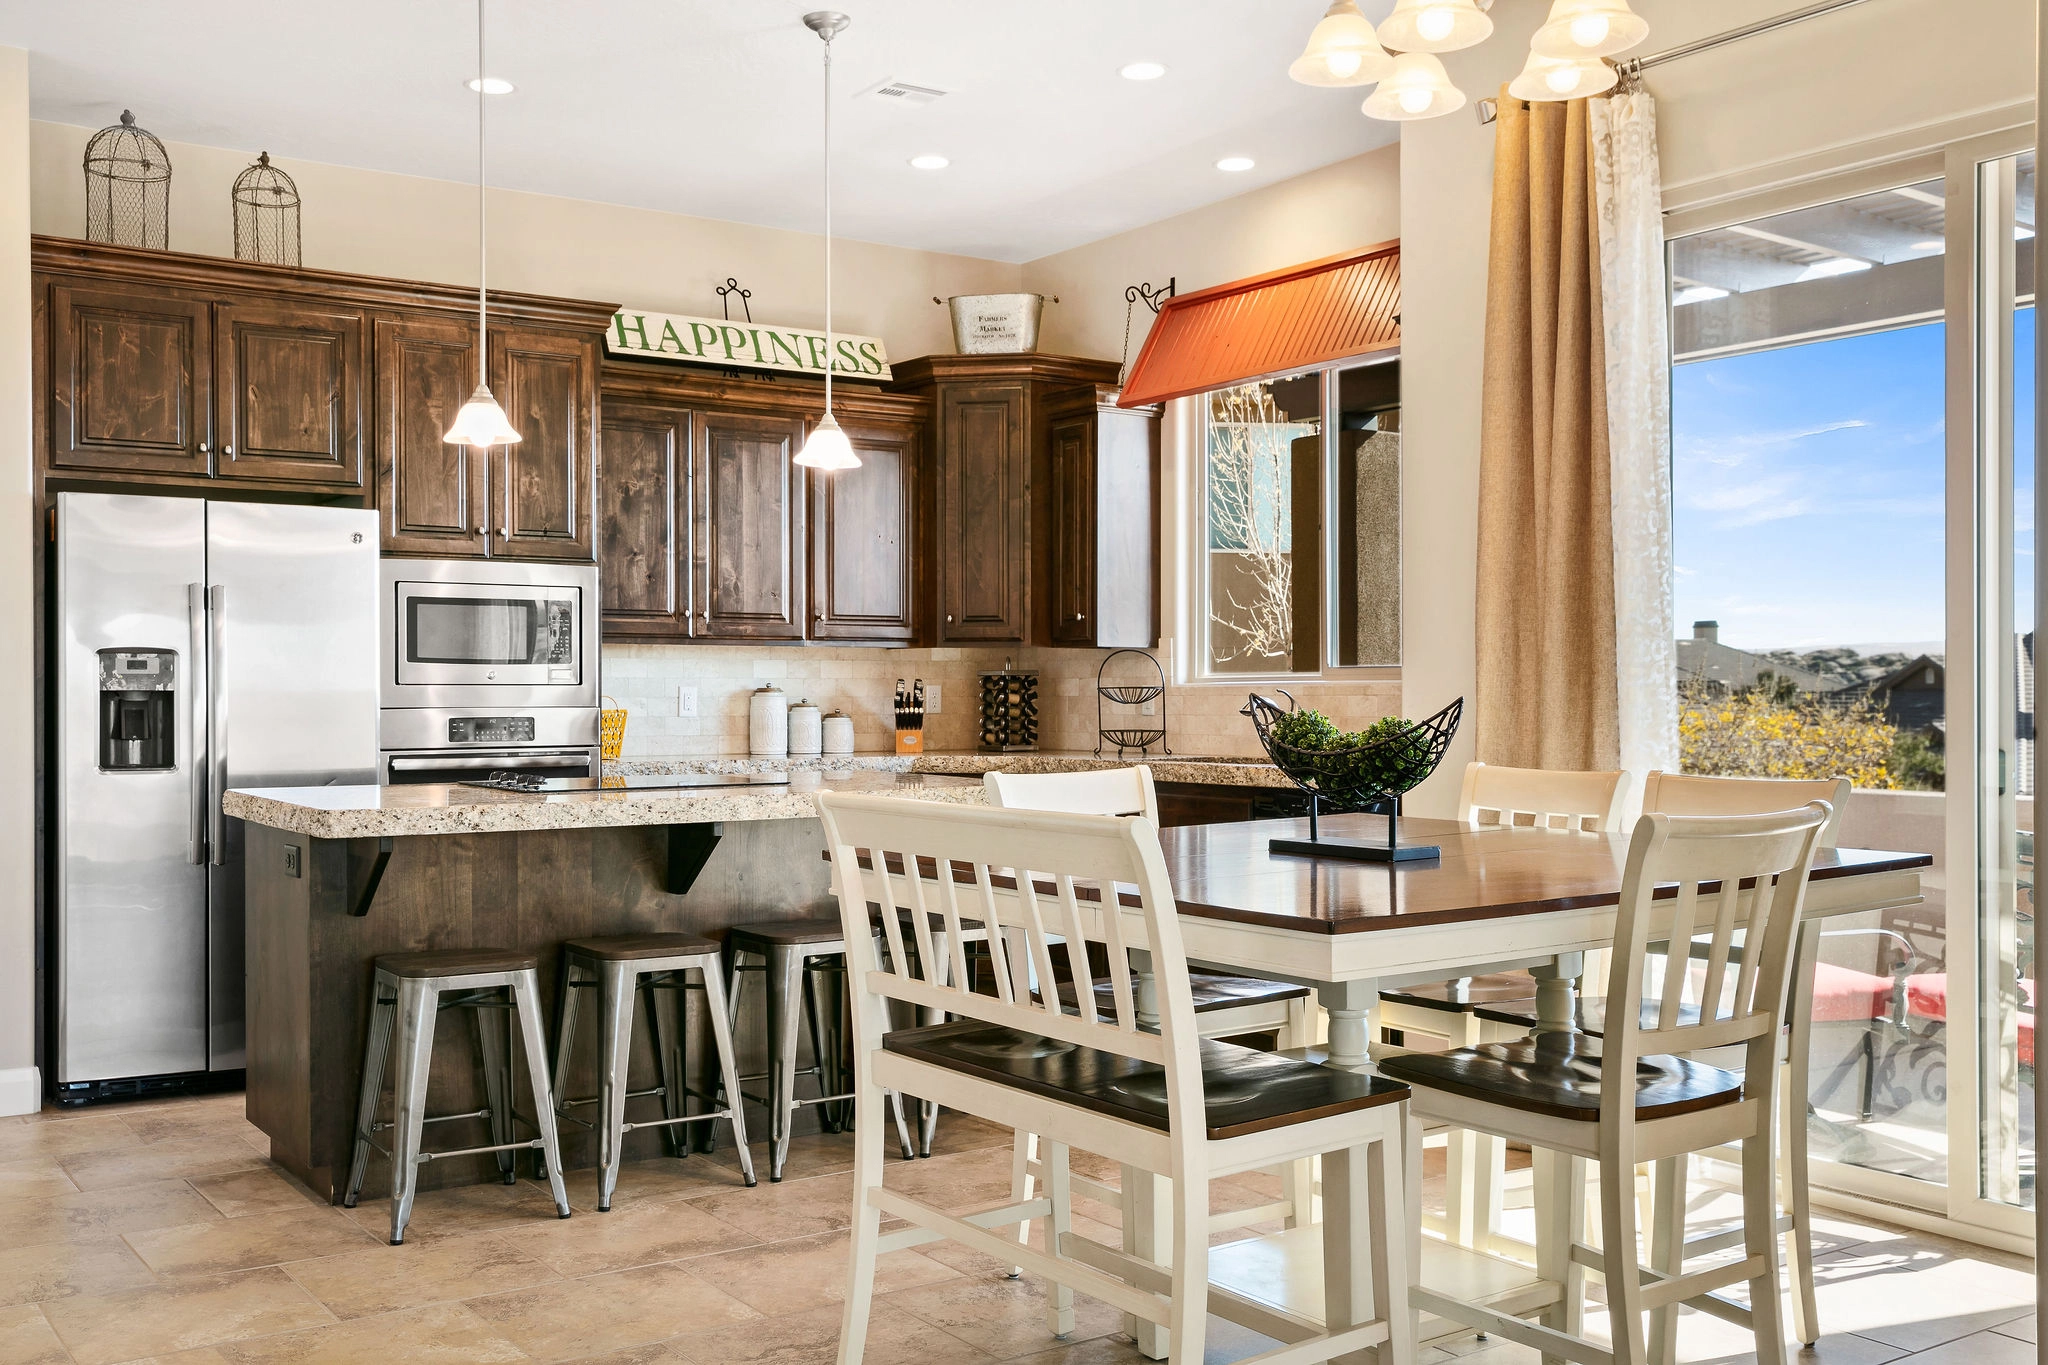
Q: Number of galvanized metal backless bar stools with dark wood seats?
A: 4